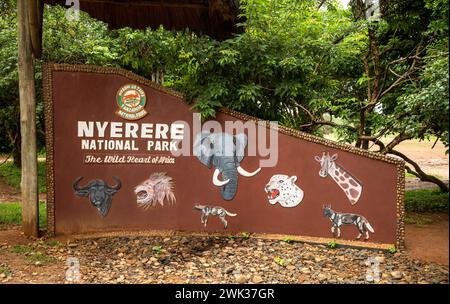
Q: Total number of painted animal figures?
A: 7